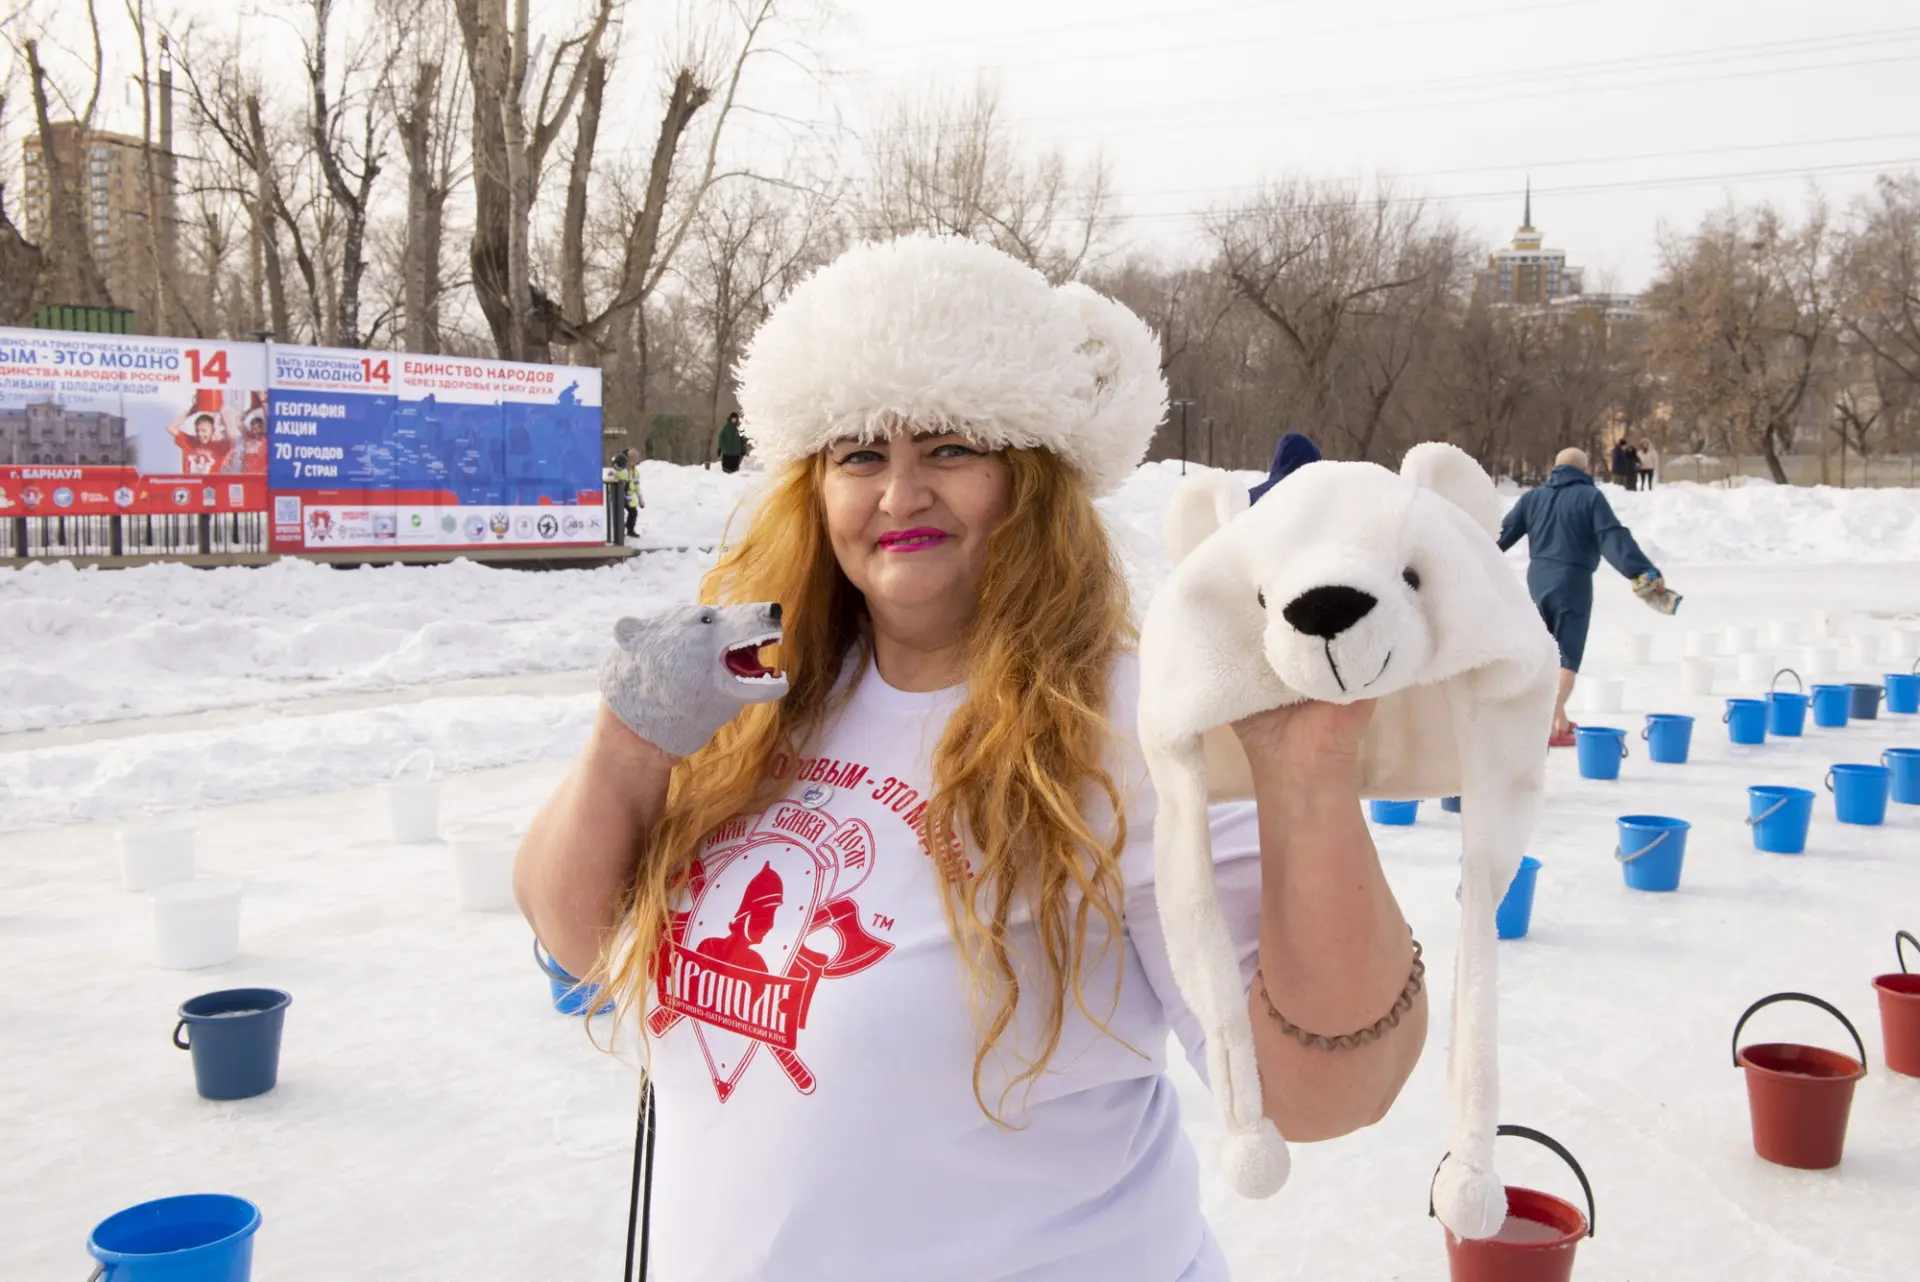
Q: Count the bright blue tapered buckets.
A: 14